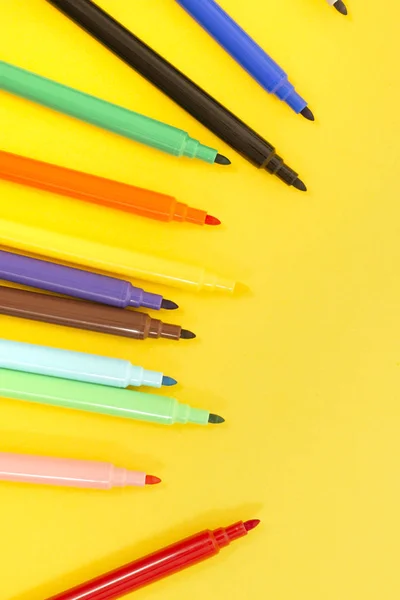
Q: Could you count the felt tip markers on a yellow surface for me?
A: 12